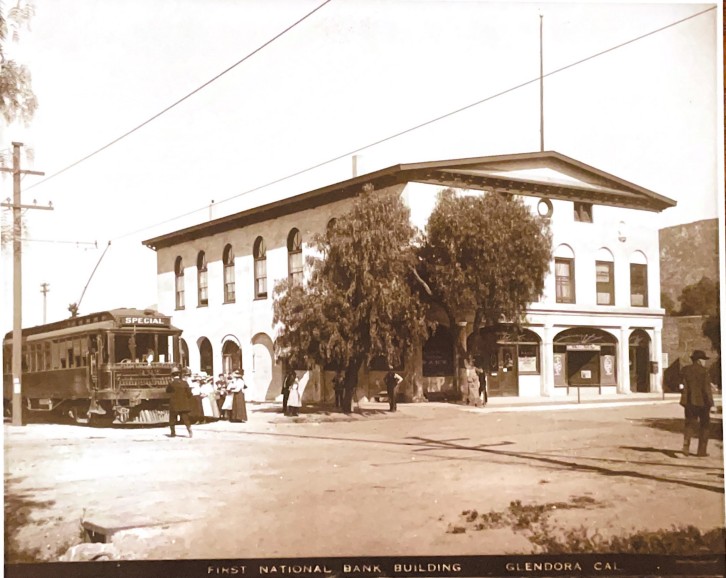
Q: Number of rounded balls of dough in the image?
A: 0